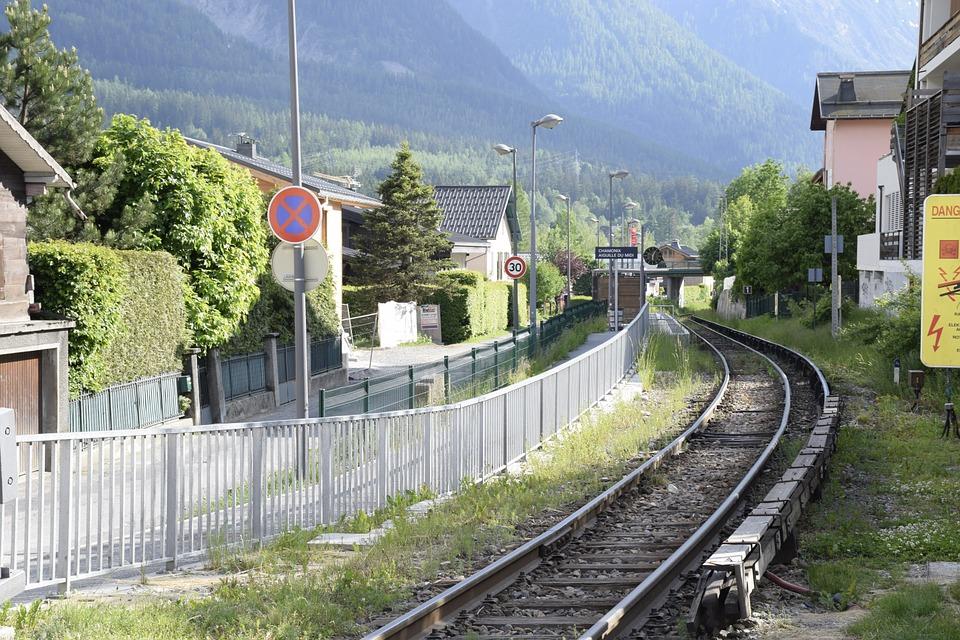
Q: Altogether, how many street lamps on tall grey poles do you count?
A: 7